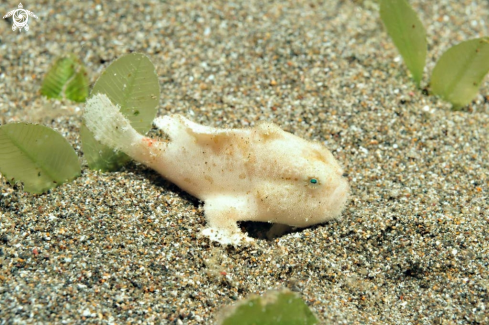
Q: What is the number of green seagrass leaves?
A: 6